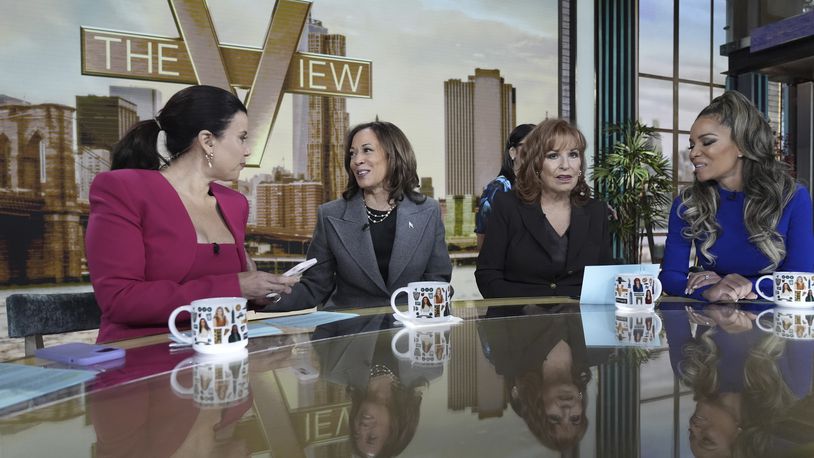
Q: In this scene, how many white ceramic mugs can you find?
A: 4